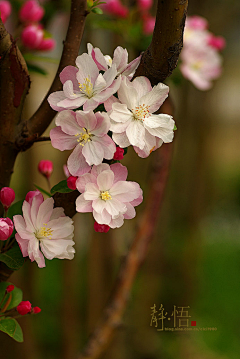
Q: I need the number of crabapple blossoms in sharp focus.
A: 5